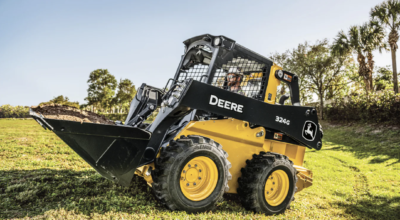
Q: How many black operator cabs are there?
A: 1